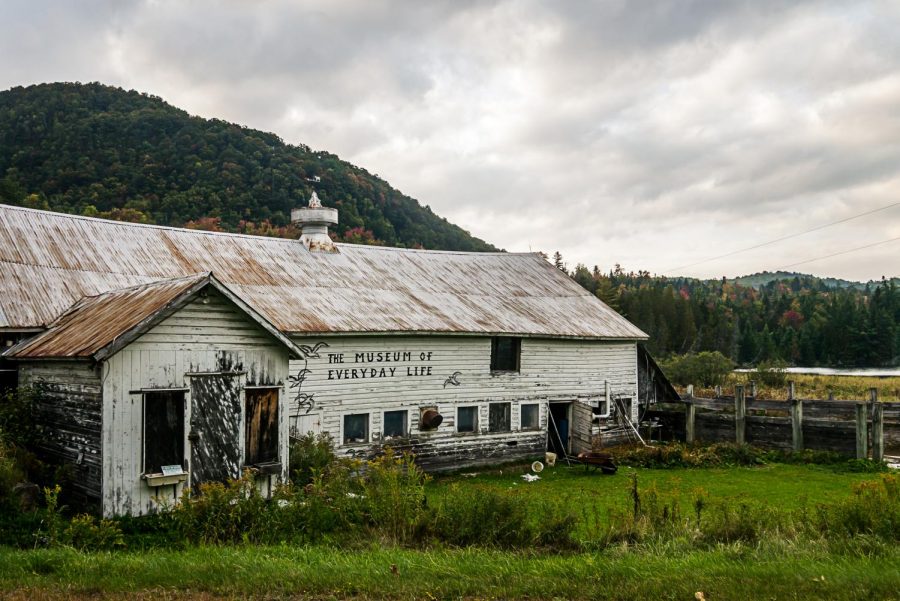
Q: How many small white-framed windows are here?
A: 5